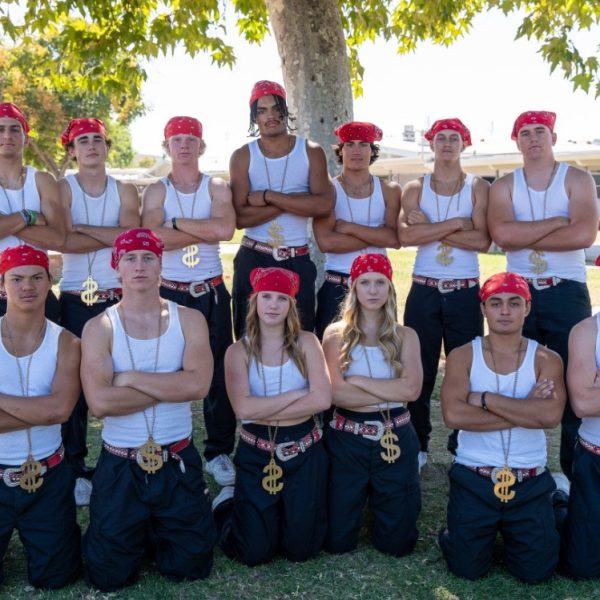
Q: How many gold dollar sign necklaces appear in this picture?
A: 10